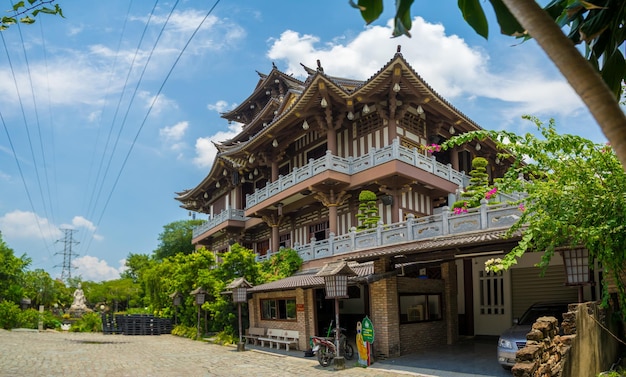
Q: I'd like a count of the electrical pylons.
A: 1